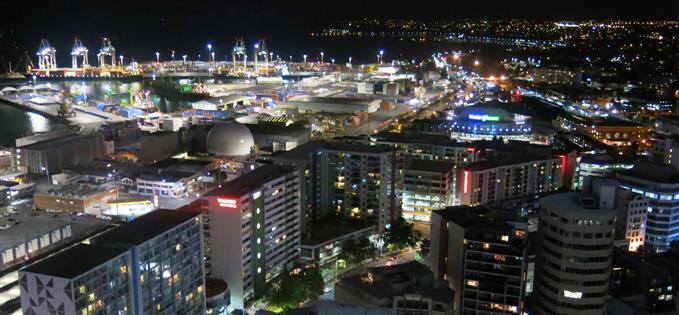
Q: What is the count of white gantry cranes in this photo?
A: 5